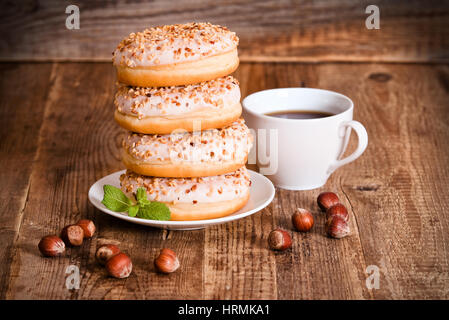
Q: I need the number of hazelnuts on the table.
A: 11